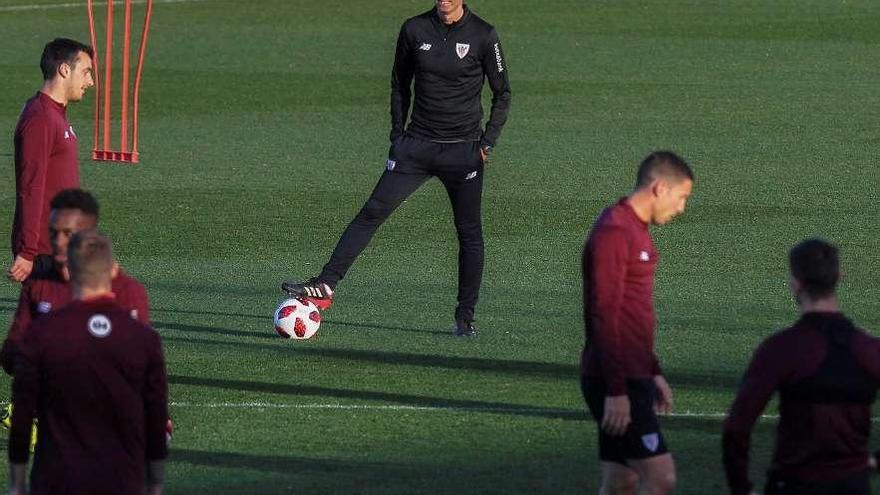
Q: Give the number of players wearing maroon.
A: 5